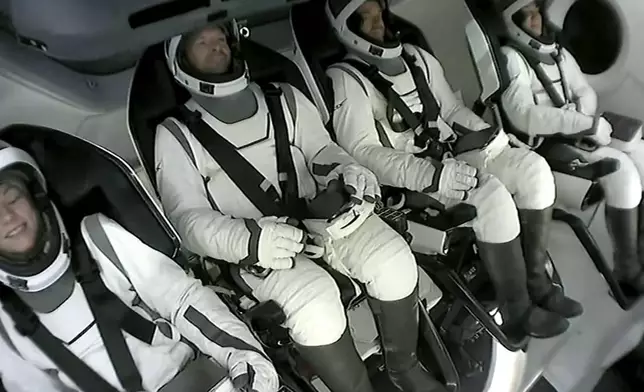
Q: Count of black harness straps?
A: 8